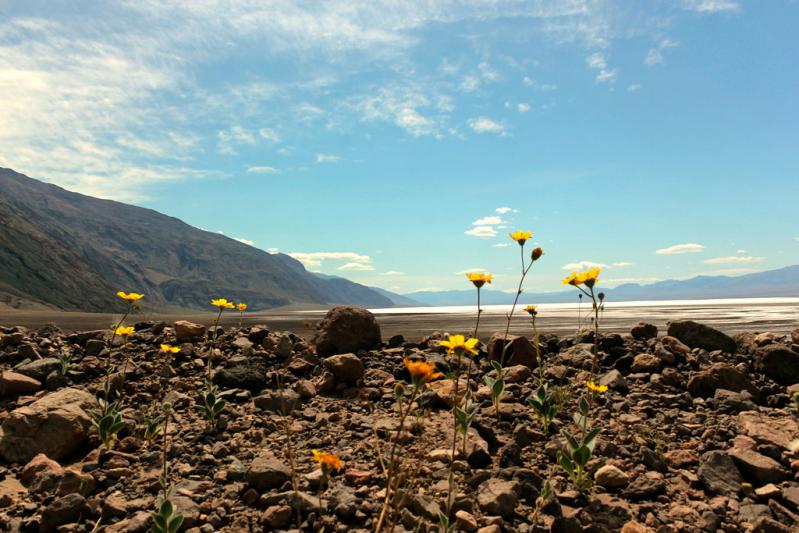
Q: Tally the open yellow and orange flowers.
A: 14